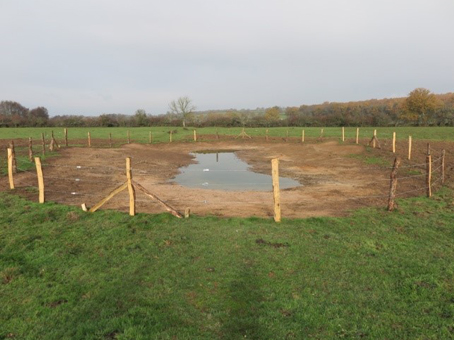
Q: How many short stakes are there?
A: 2